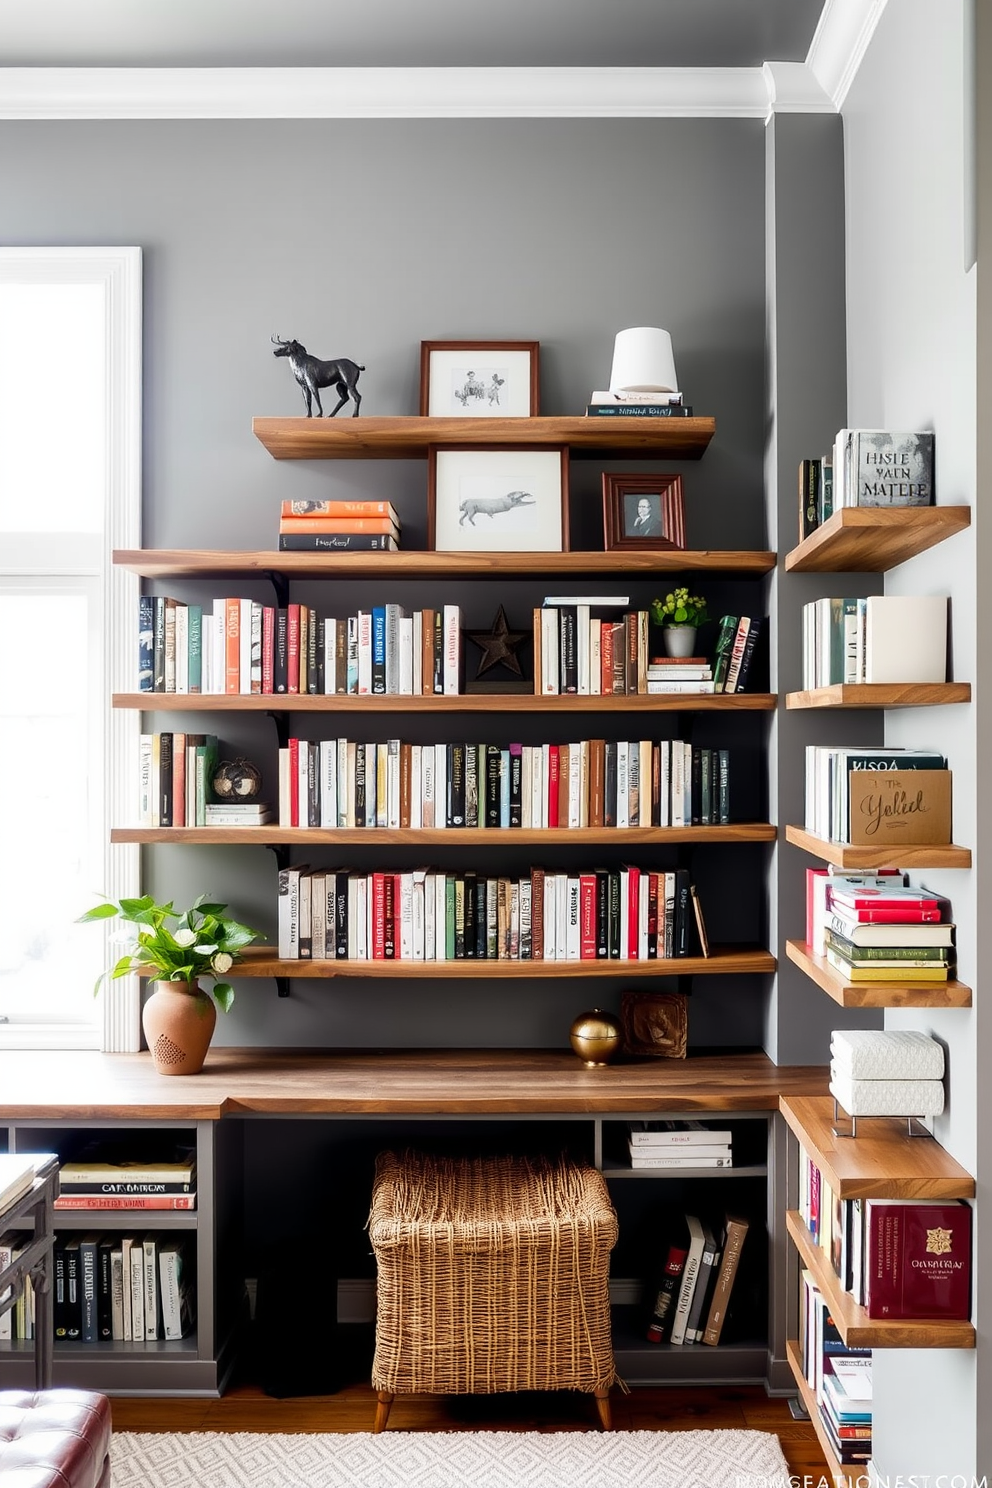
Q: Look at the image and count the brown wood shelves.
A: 12